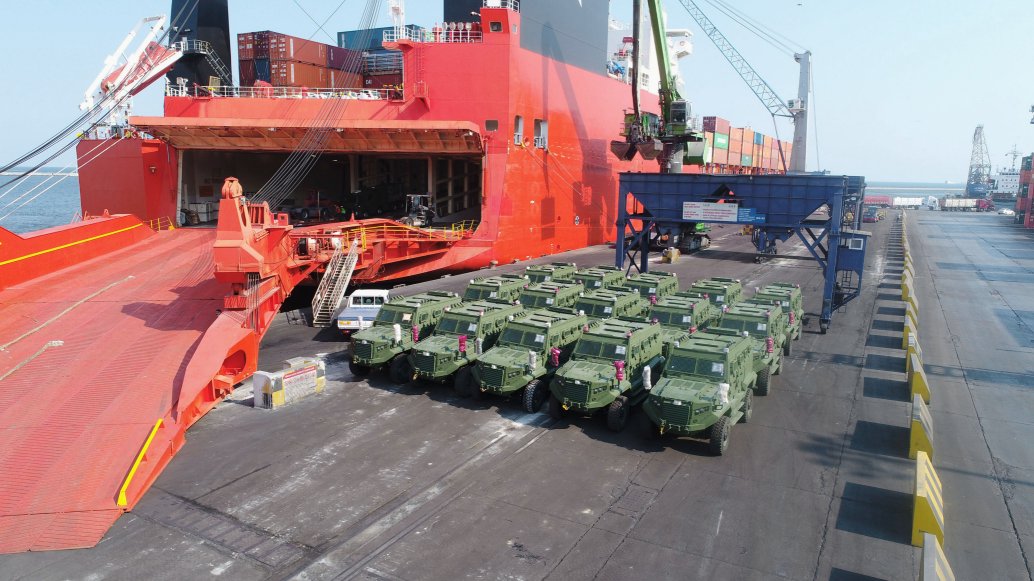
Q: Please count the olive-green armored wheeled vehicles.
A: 15